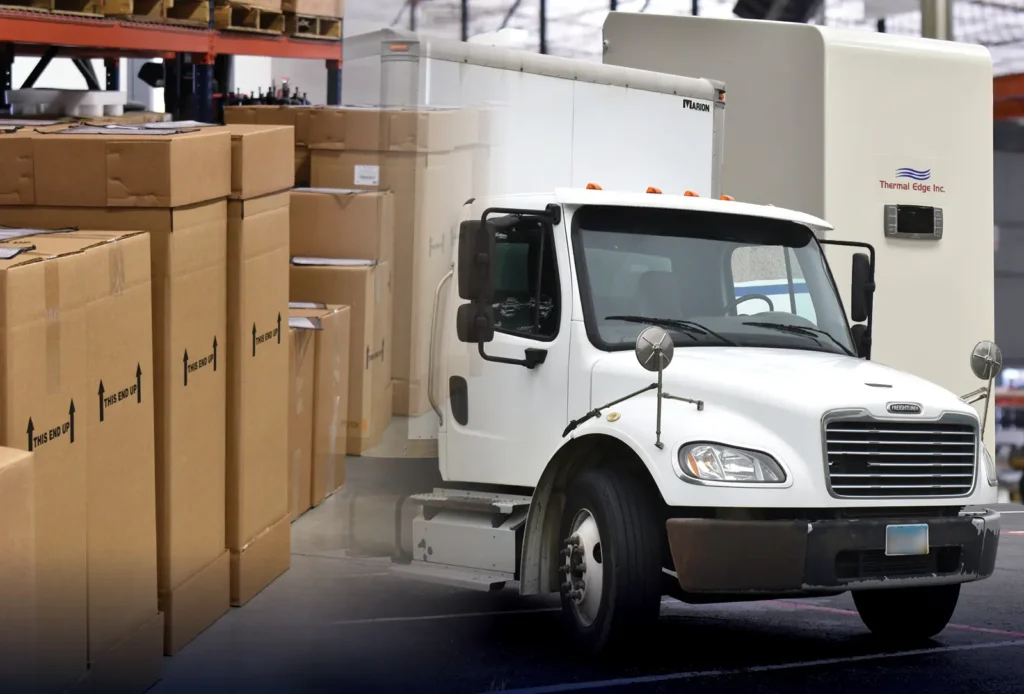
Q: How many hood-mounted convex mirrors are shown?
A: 2